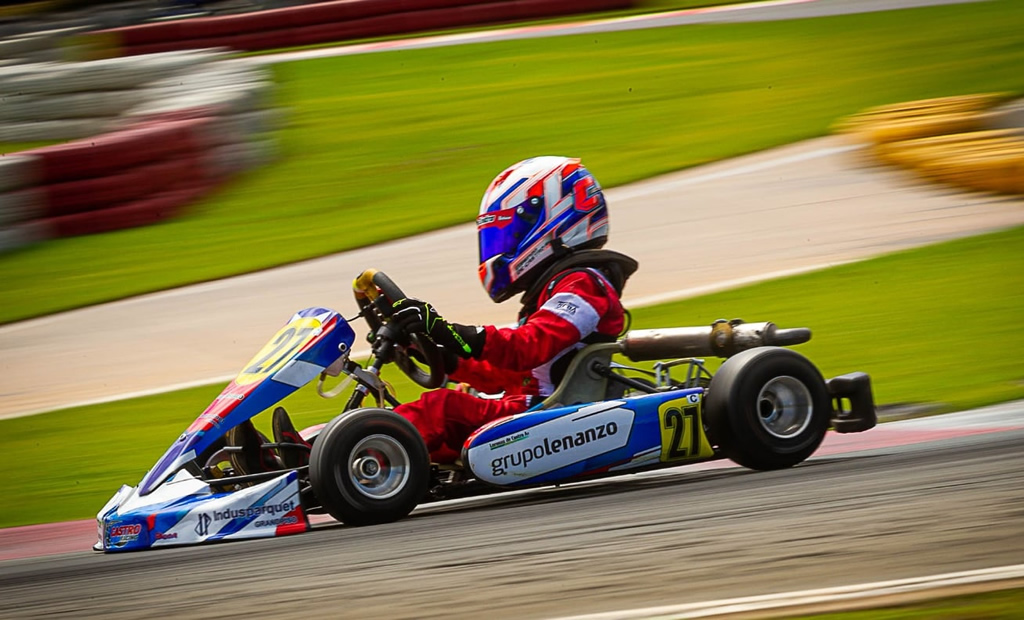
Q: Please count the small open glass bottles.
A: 0